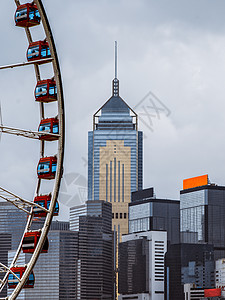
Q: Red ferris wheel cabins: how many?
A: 8